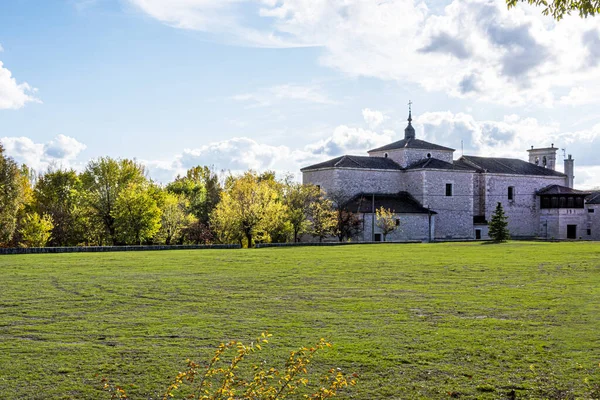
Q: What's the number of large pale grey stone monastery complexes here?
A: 1